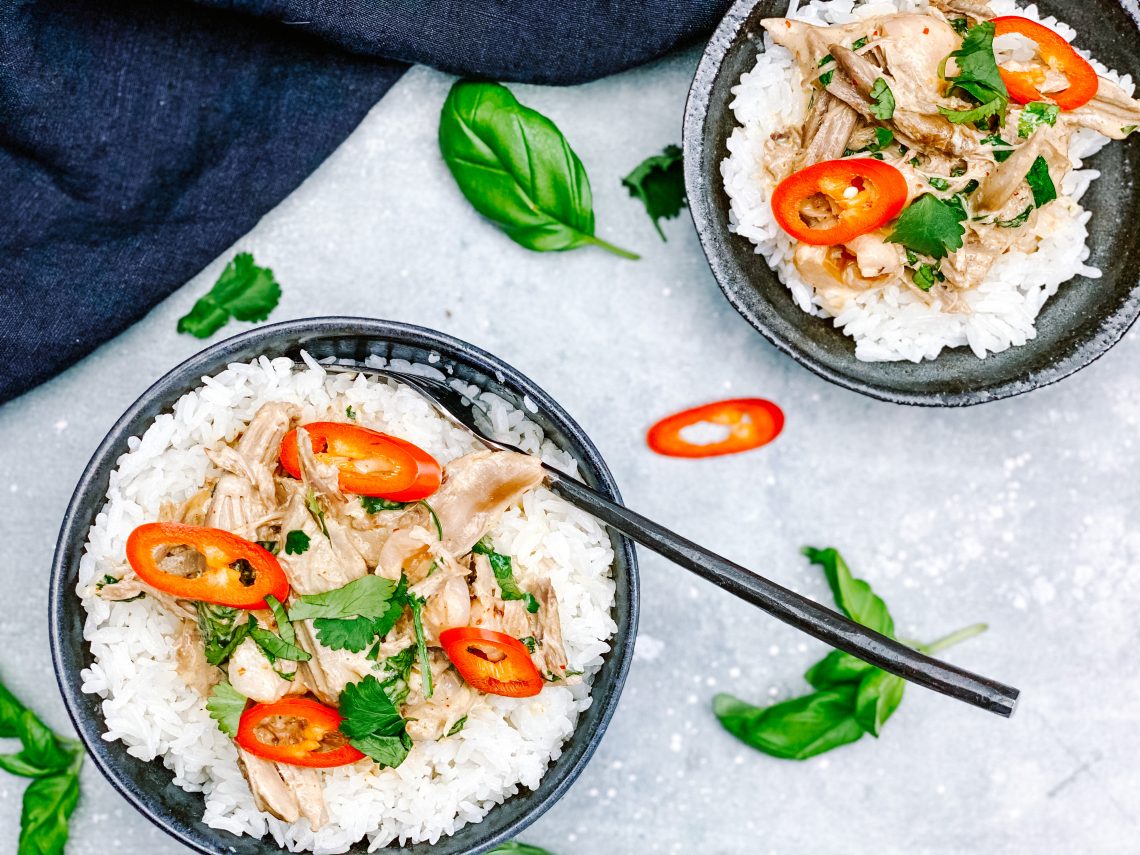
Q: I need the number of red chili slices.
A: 7